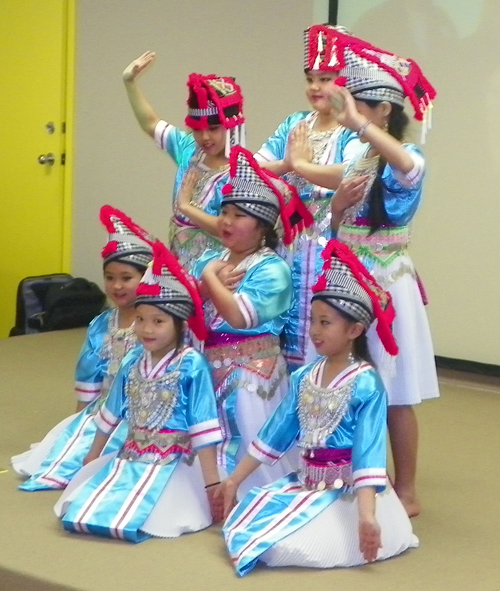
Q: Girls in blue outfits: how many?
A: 7